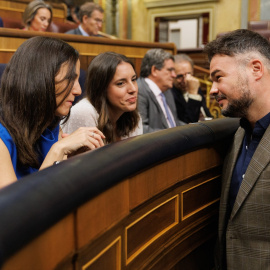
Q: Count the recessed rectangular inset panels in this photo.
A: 3